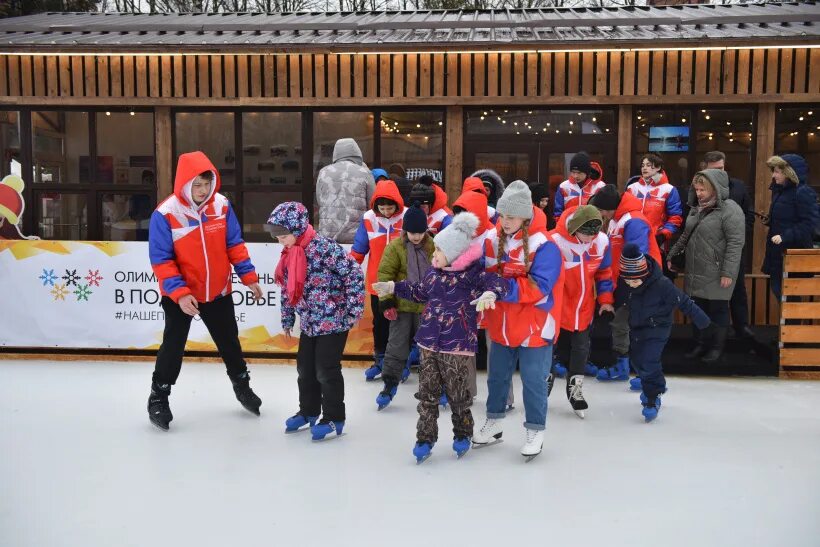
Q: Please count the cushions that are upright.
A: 0